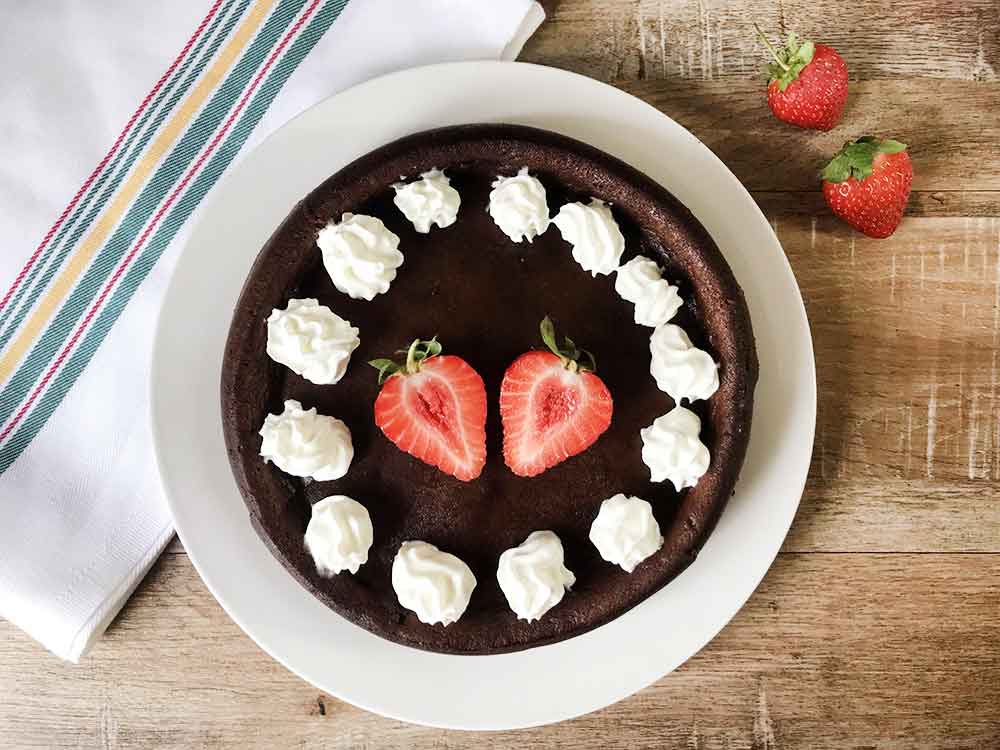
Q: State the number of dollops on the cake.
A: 13